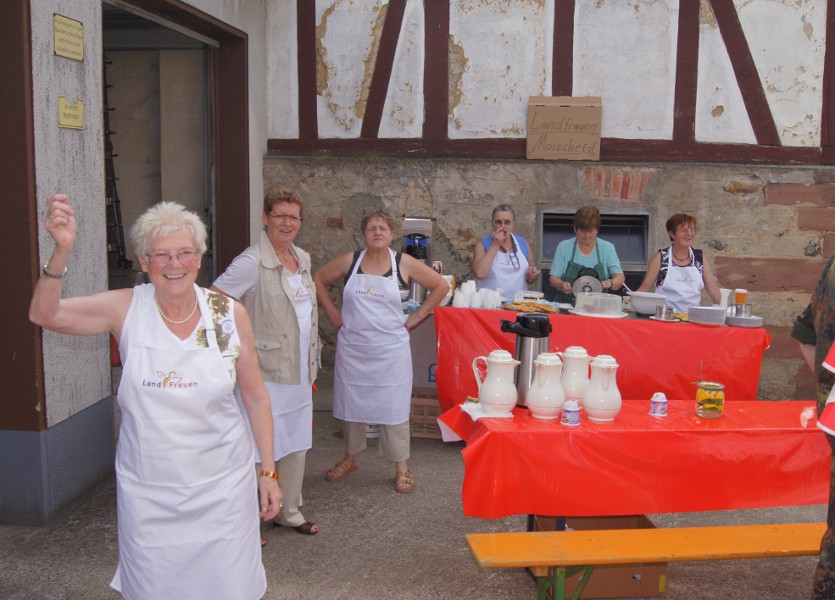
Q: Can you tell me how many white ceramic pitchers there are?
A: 4